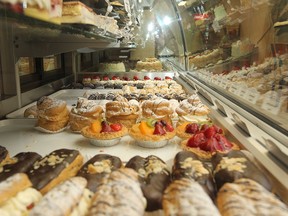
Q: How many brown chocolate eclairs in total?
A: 7